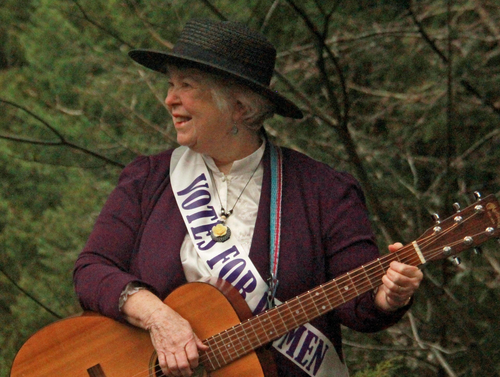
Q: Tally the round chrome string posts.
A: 6